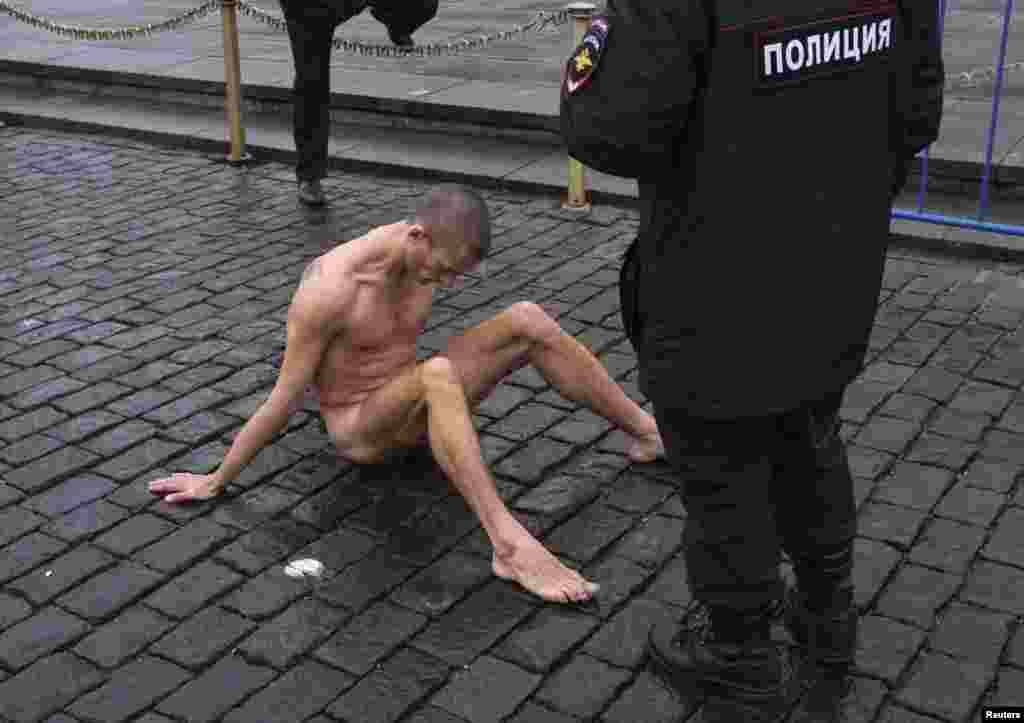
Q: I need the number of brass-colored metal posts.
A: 2